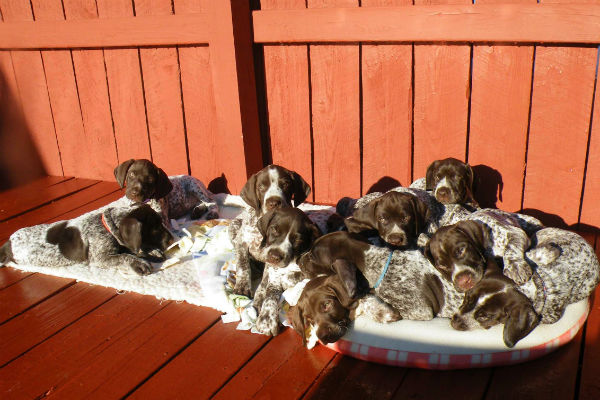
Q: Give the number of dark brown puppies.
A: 10